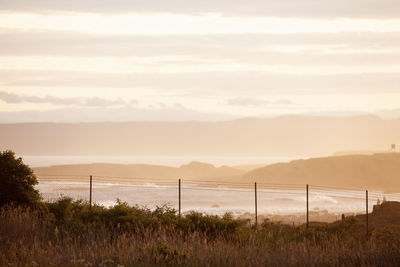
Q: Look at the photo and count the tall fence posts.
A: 5